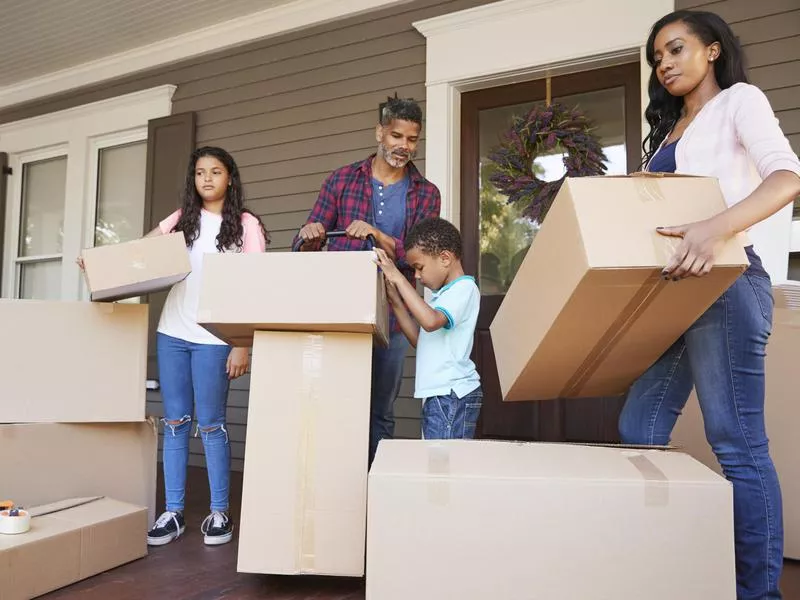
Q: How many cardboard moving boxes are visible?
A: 9